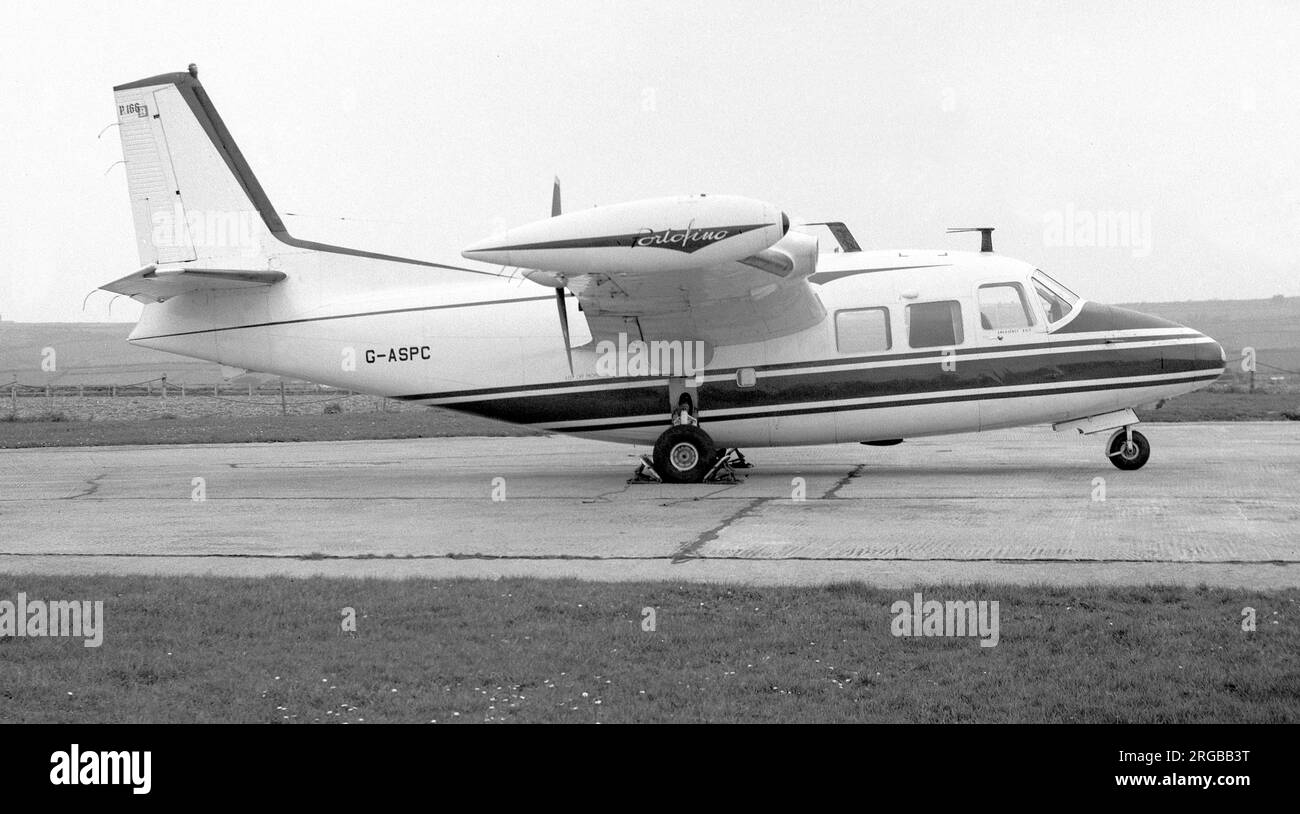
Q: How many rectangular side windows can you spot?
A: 3